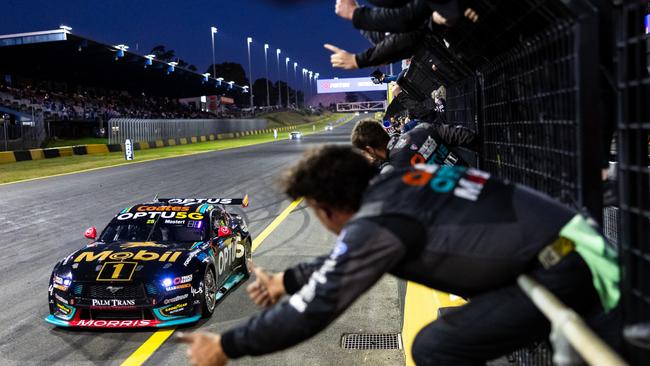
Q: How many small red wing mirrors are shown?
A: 2